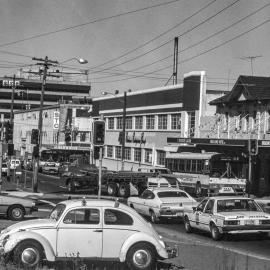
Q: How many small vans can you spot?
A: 1